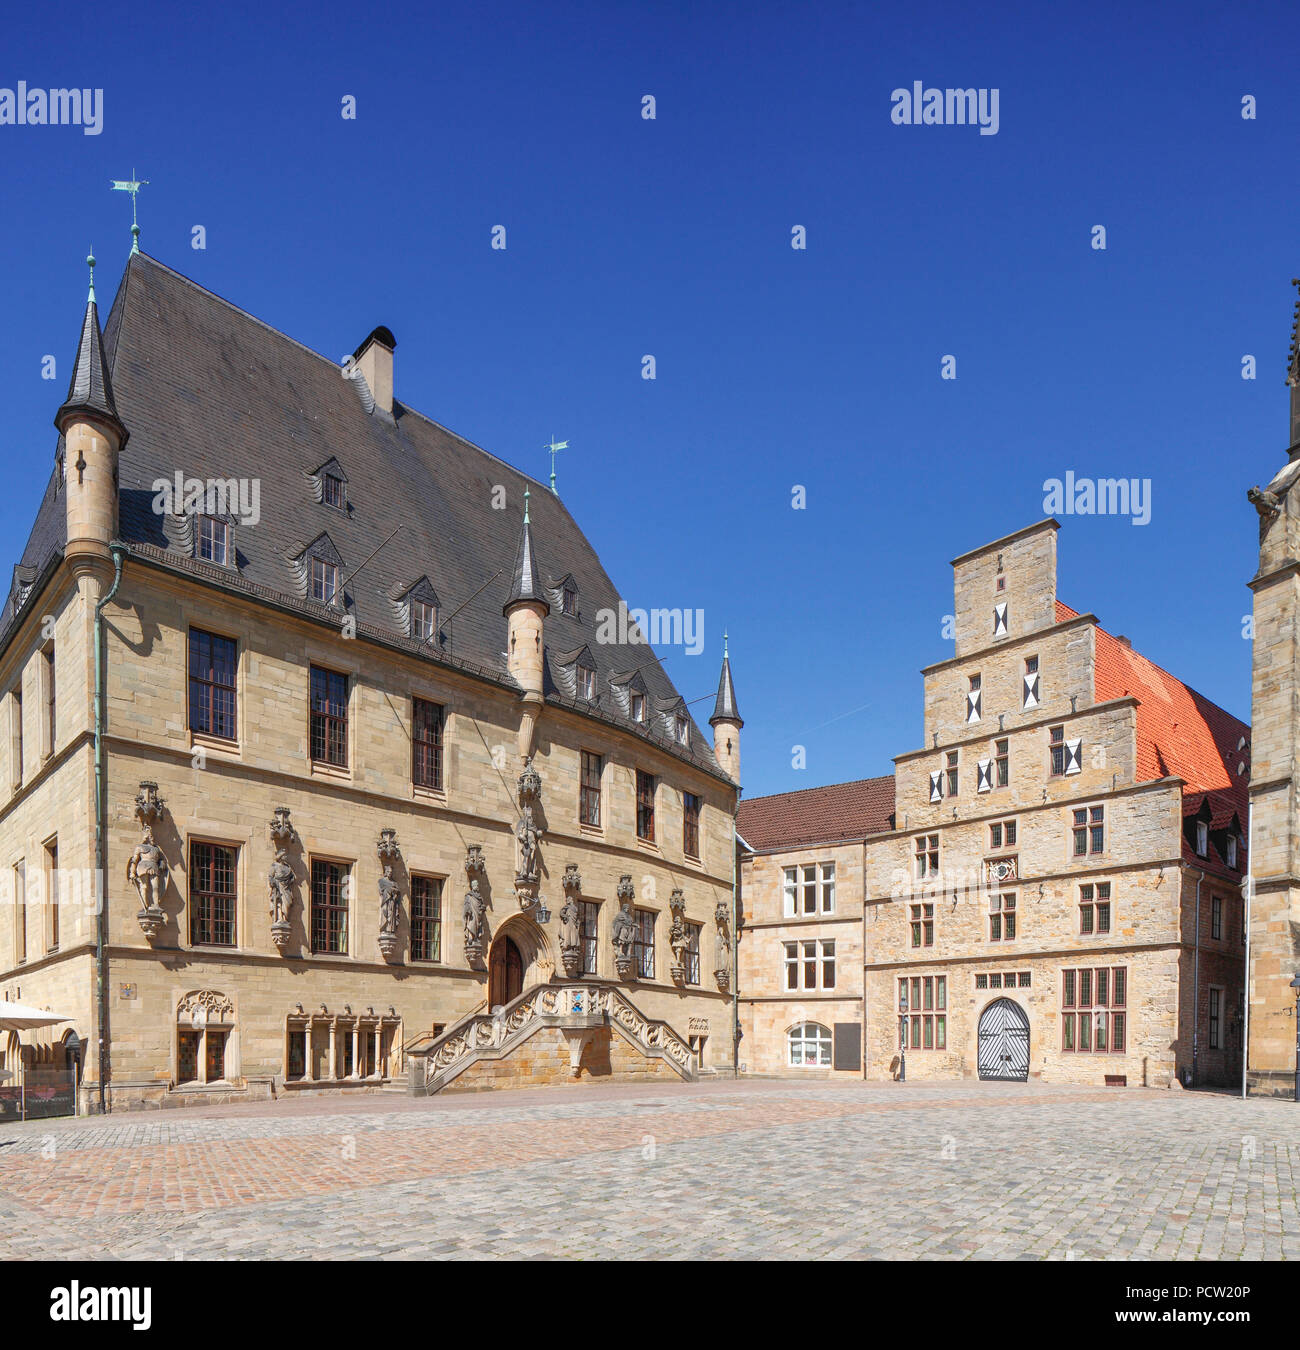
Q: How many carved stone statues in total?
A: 9